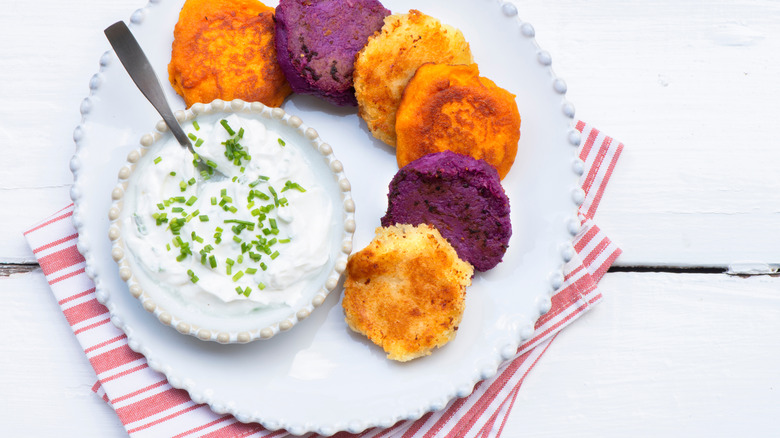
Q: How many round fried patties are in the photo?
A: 6